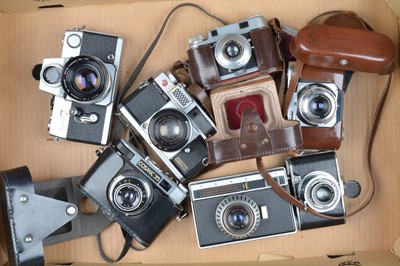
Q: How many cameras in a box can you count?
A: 7